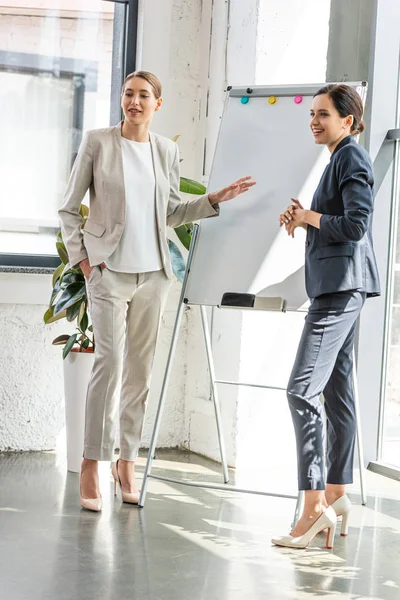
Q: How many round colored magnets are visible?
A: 3